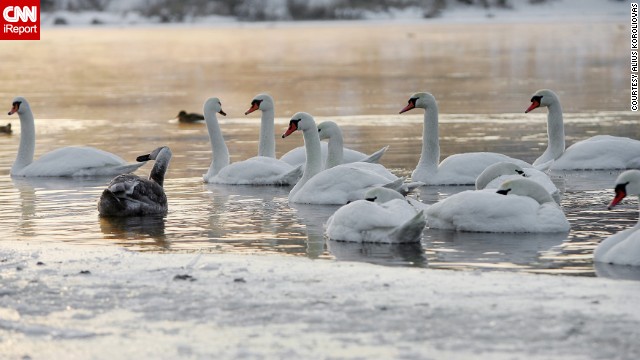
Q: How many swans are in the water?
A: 12